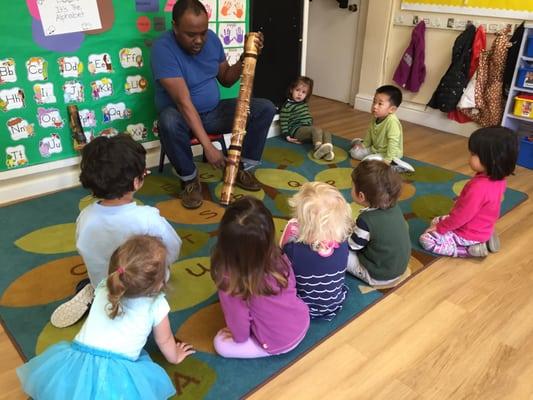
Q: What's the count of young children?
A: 8